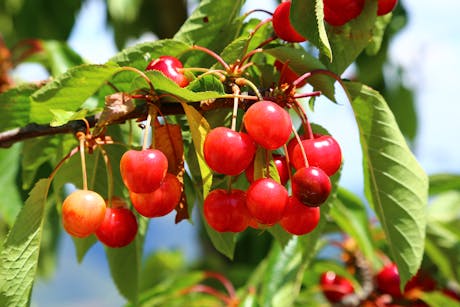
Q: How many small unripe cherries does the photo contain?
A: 1